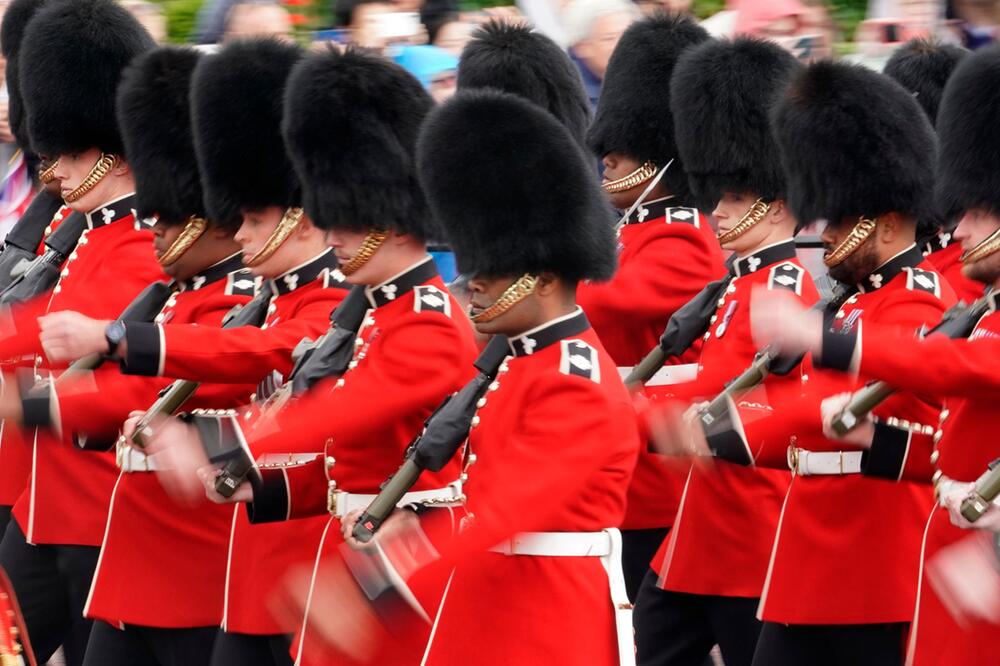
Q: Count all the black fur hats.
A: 12